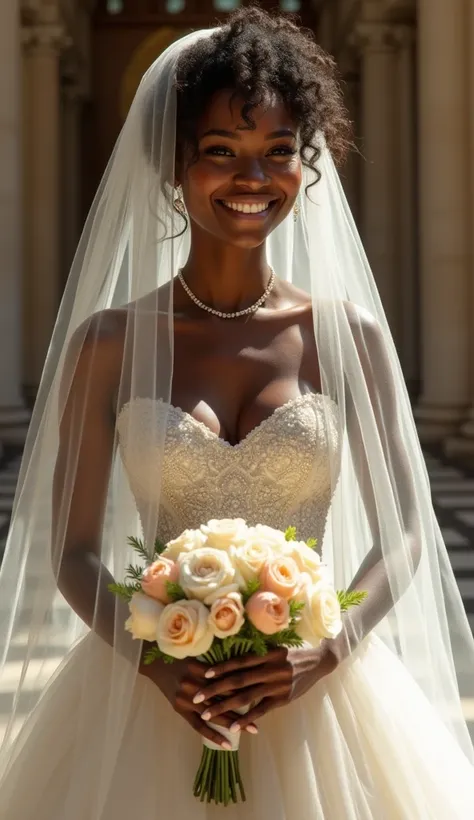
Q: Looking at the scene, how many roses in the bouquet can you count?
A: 13